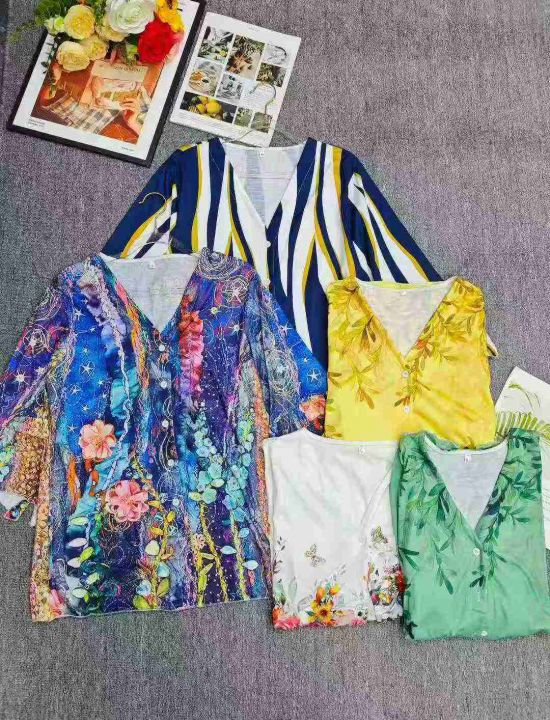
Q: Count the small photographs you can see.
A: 9